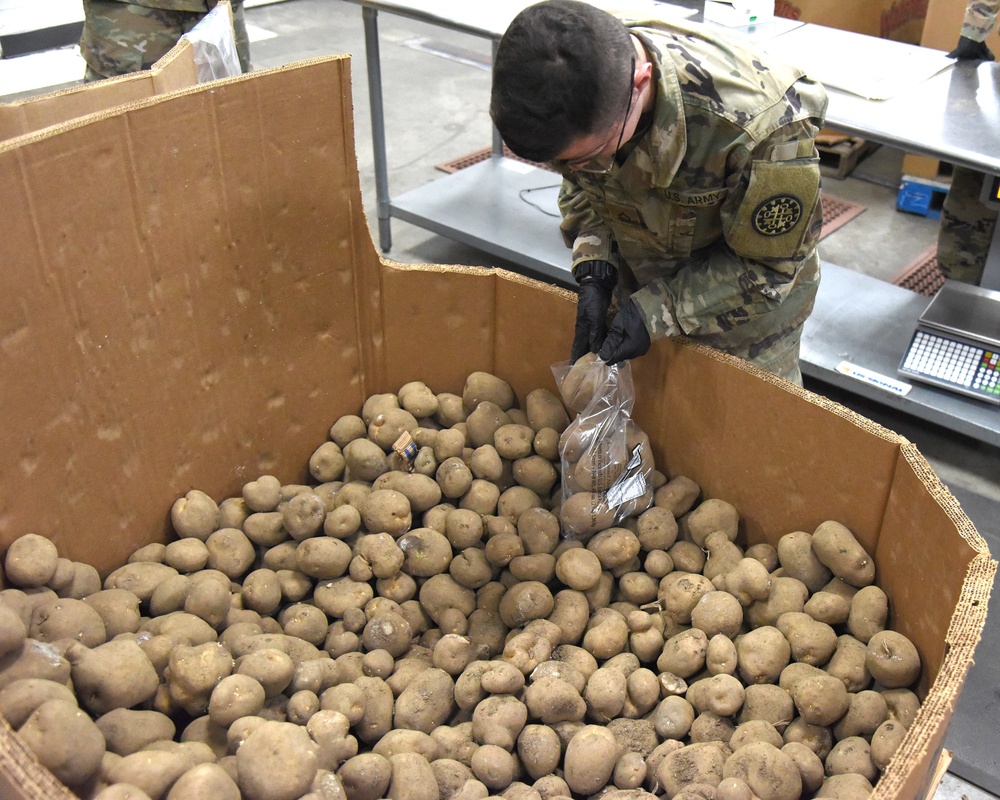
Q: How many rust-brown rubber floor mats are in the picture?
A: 3